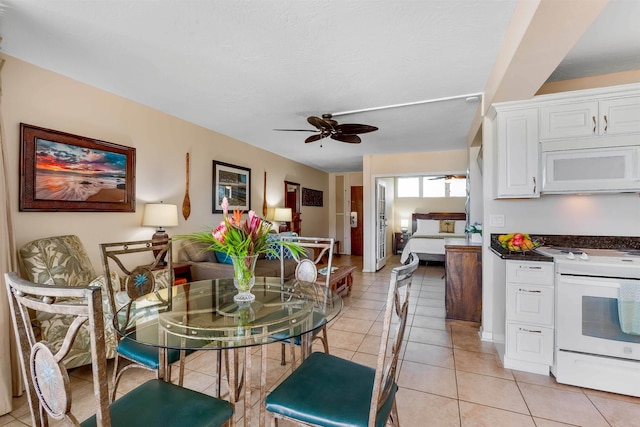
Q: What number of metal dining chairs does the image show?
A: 4